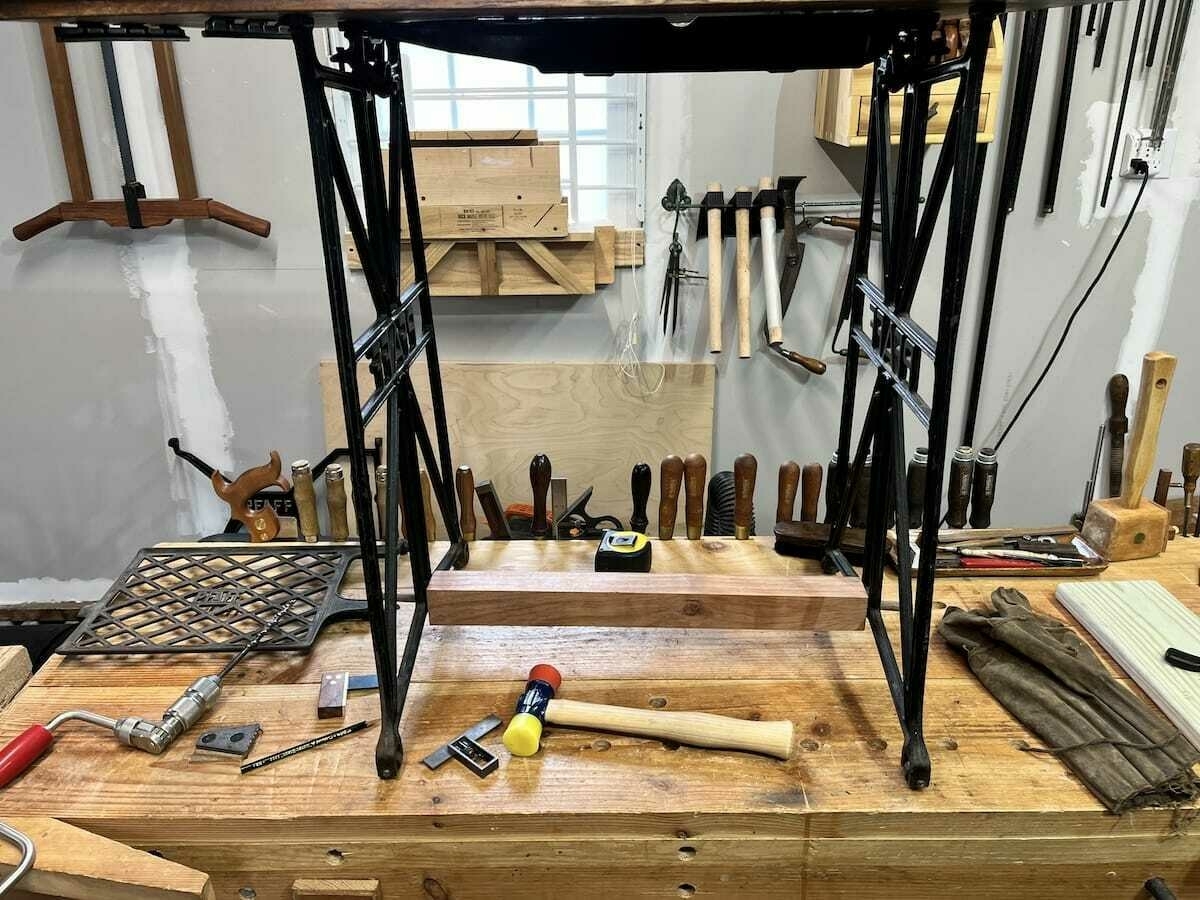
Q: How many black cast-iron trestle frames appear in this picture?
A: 2